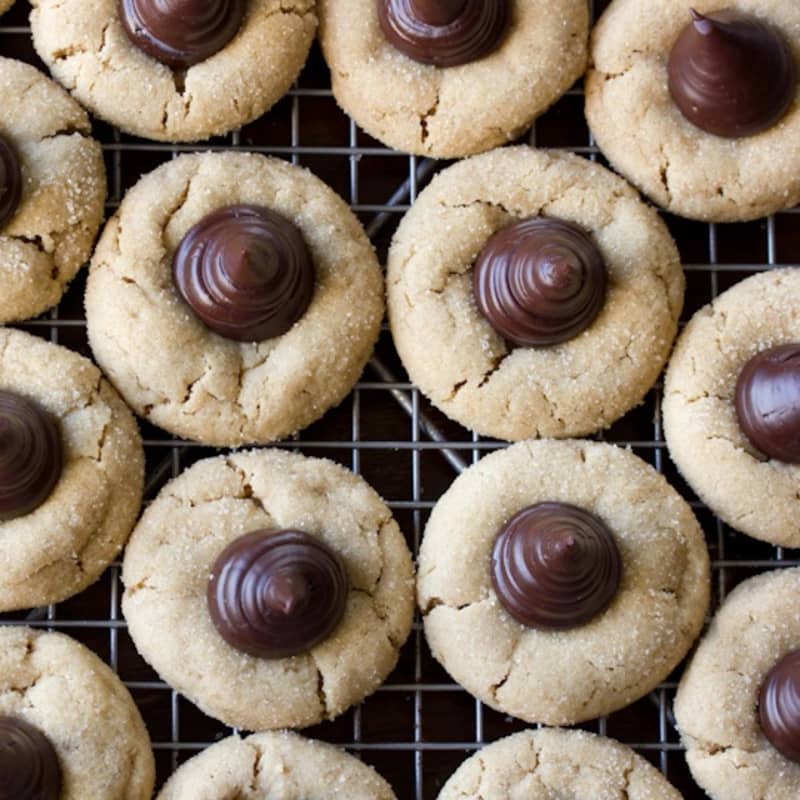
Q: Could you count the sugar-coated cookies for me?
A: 14